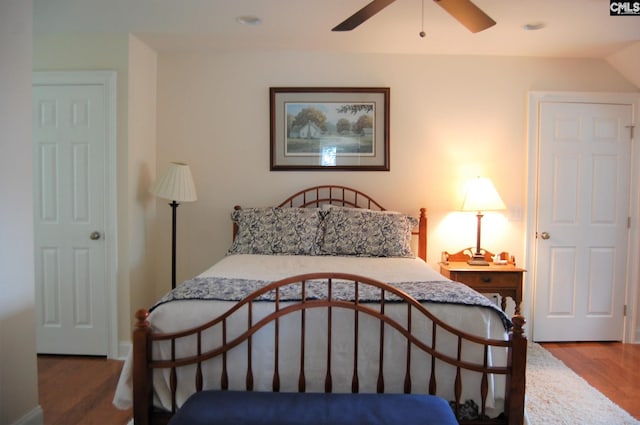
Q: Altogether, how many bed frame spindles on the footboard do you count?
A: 13